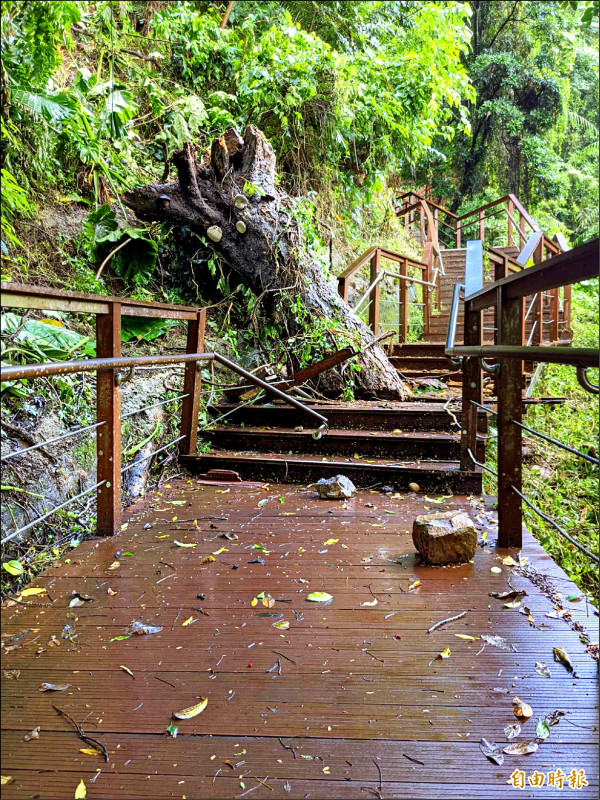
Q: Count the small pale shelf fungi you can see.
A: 3